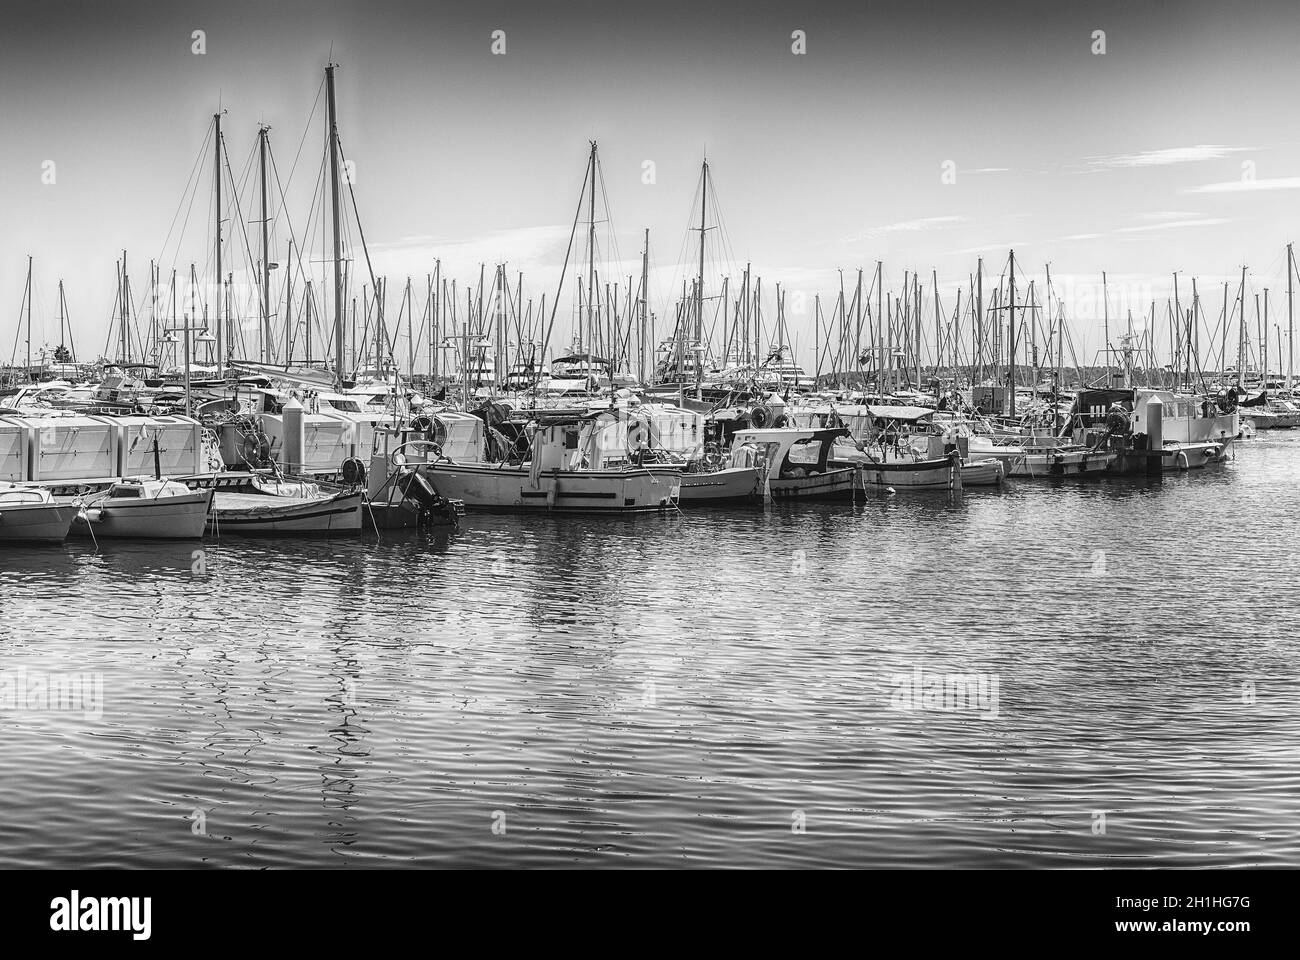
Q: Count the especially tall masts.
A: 5